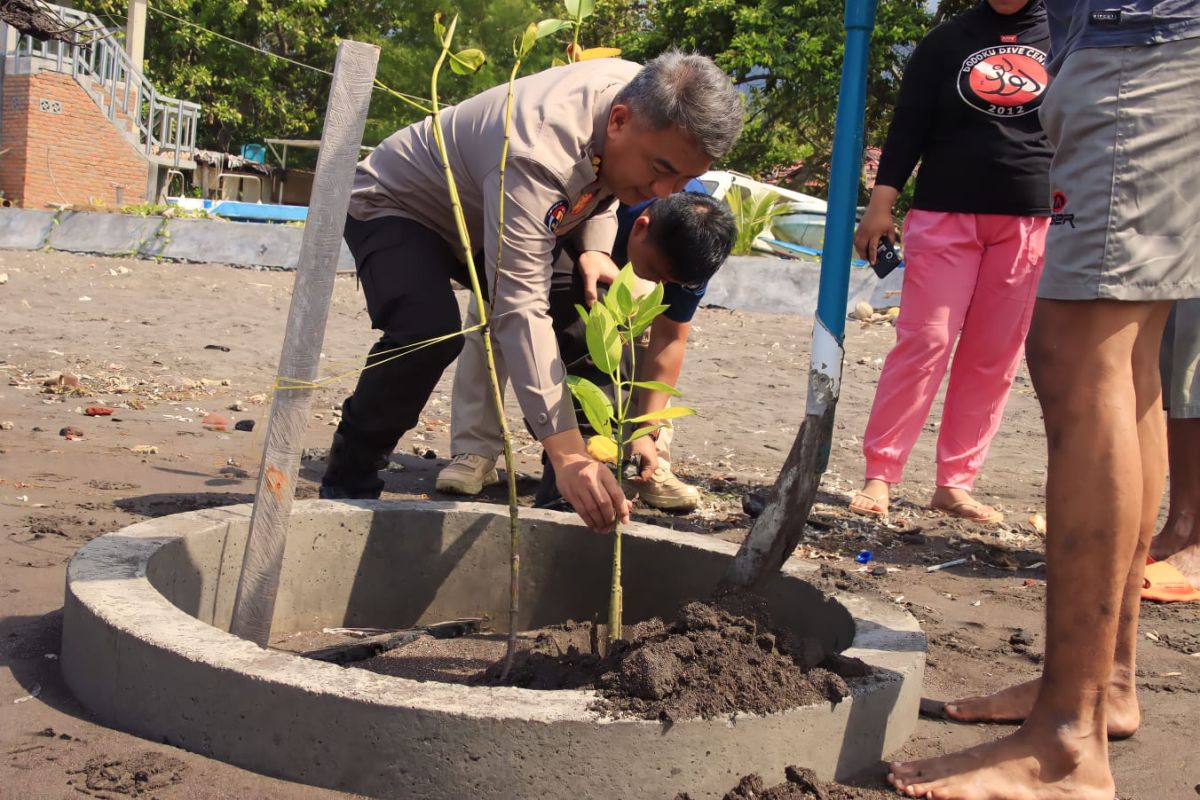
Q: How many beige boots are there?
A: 2